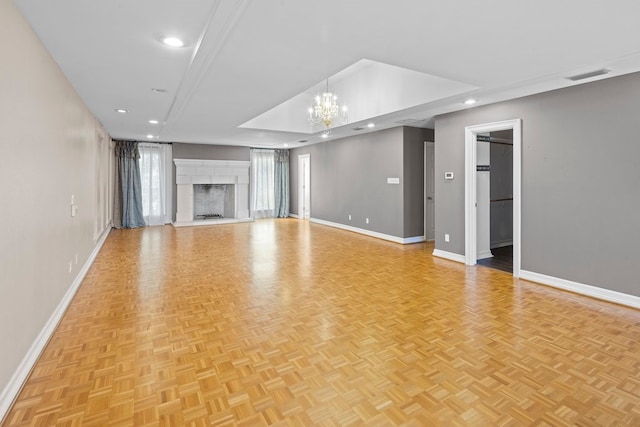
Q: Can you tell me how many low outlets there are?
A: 5